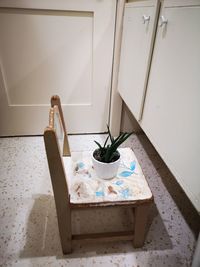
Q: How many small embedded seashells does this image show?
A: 0